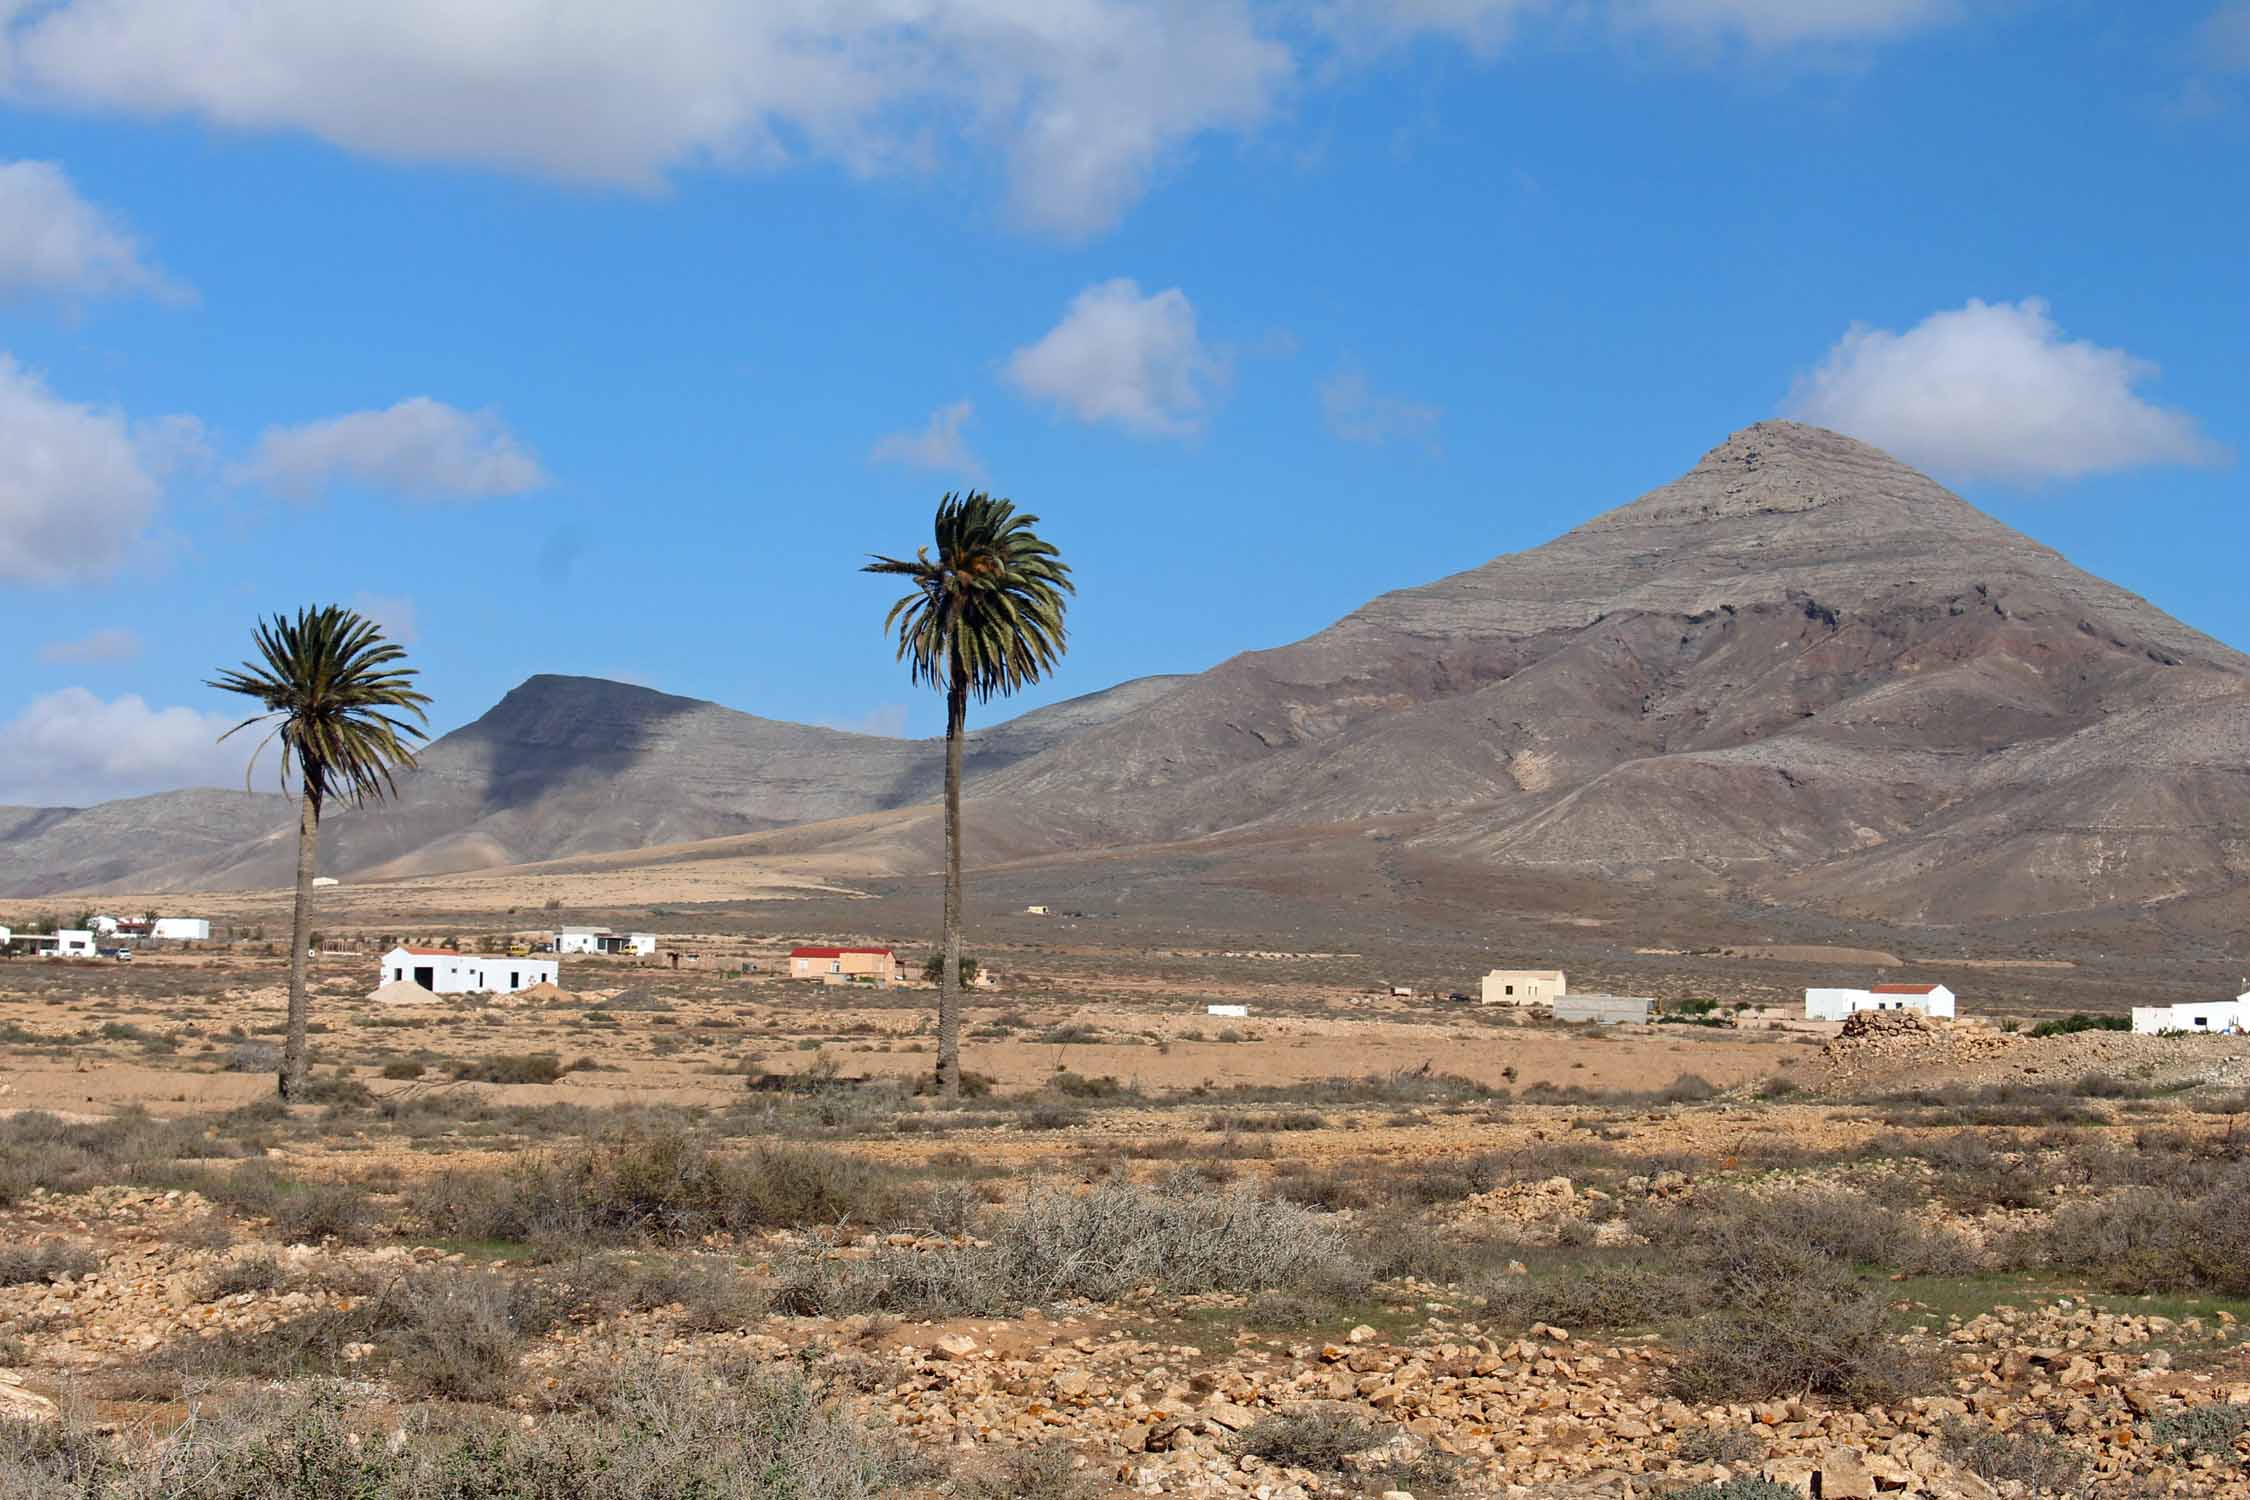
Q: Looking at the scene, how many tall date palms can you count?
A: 2